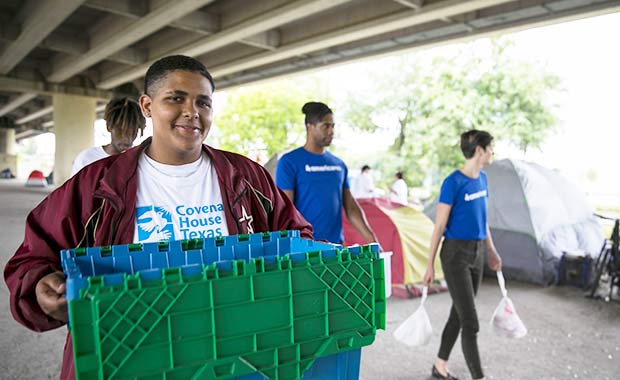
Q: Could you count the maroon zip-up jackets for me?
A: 1